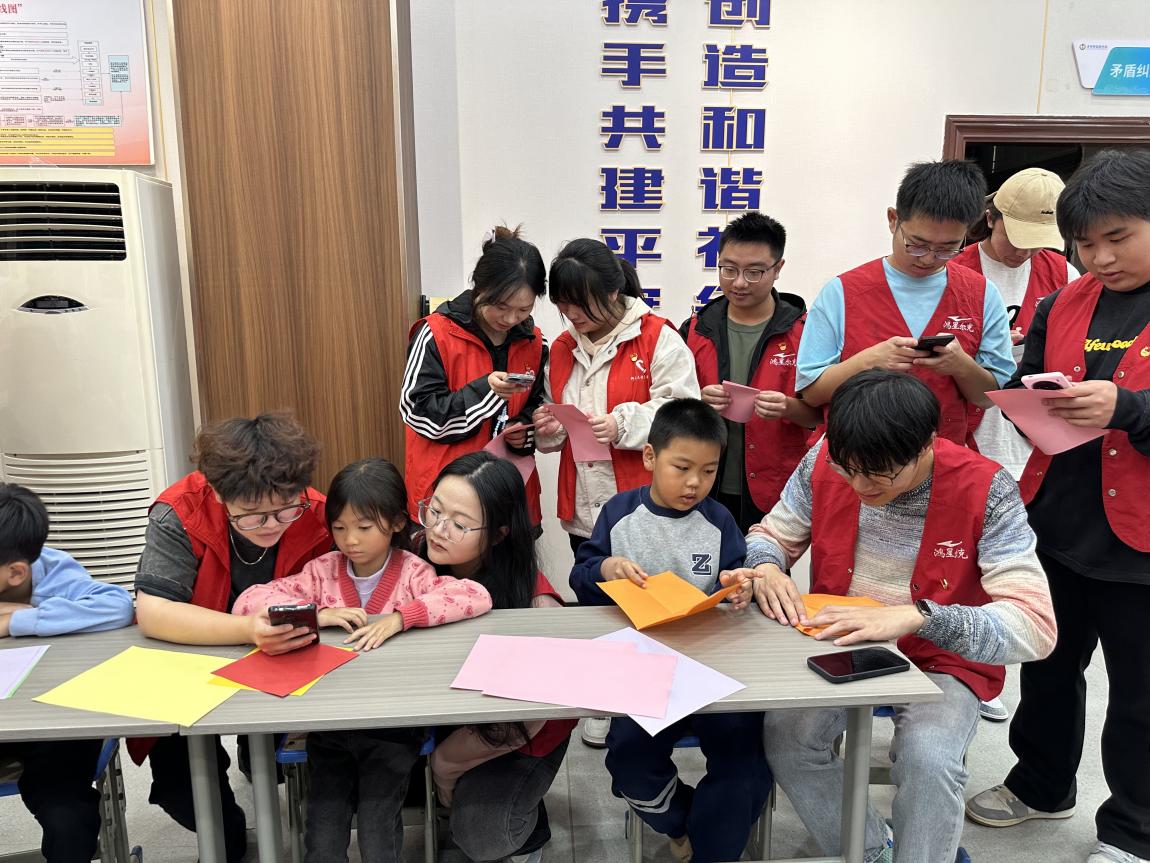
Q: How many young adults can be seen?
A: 9